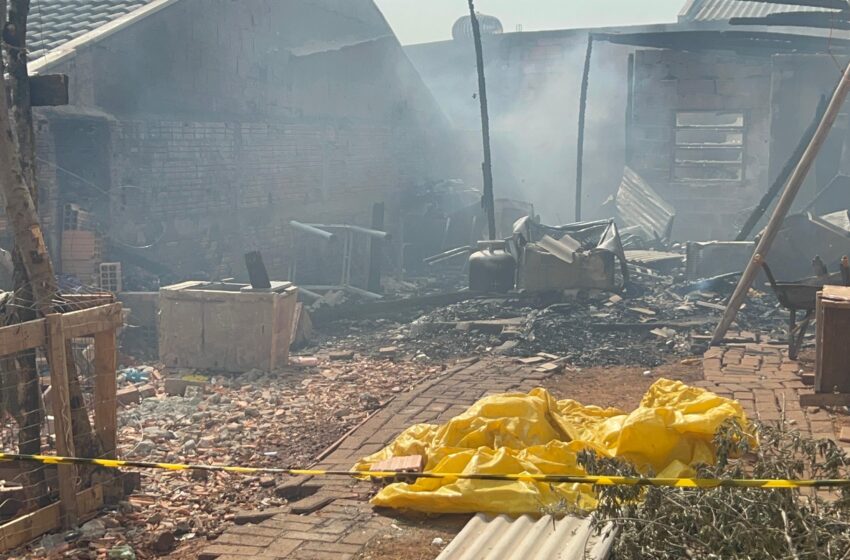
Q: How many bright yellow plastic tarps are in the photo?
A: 1